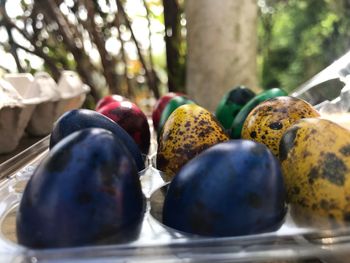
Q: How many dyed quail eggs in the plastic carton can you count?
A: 12